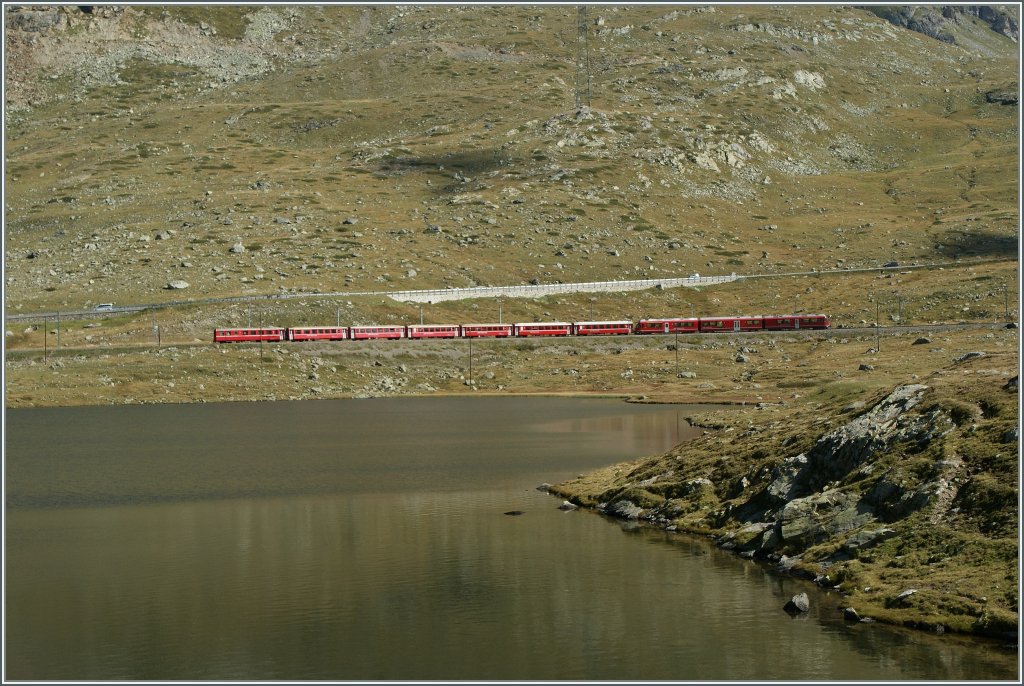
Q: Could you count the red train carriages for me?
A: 10